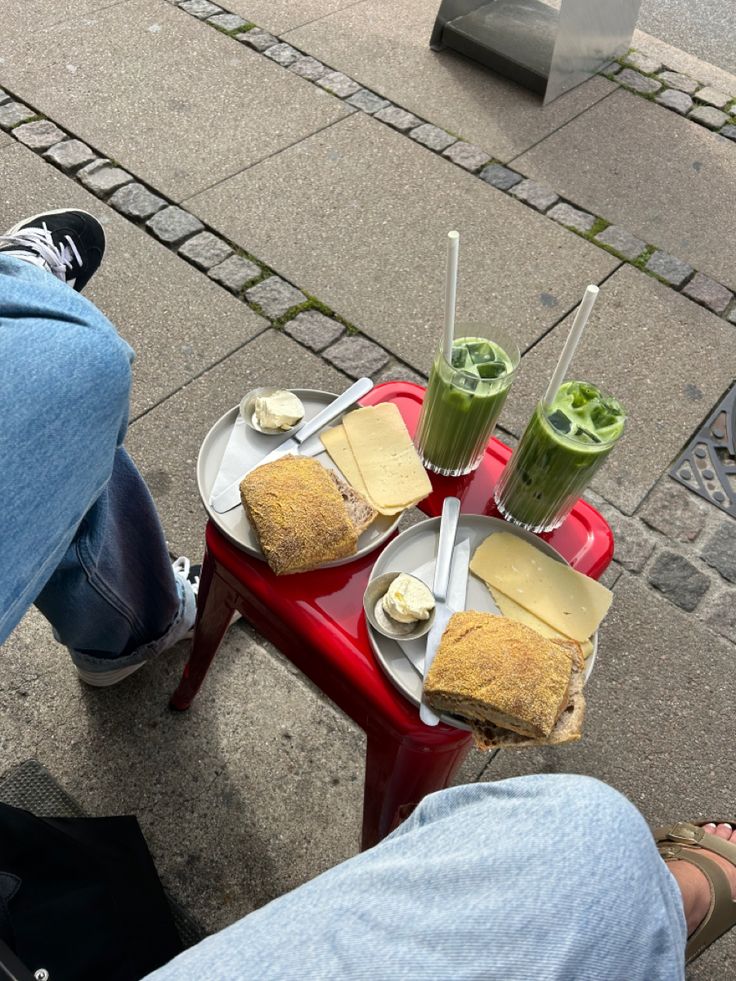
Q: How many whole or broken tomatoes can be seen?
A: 0